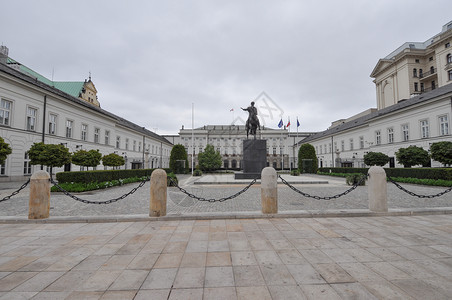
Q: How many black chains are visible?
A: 5